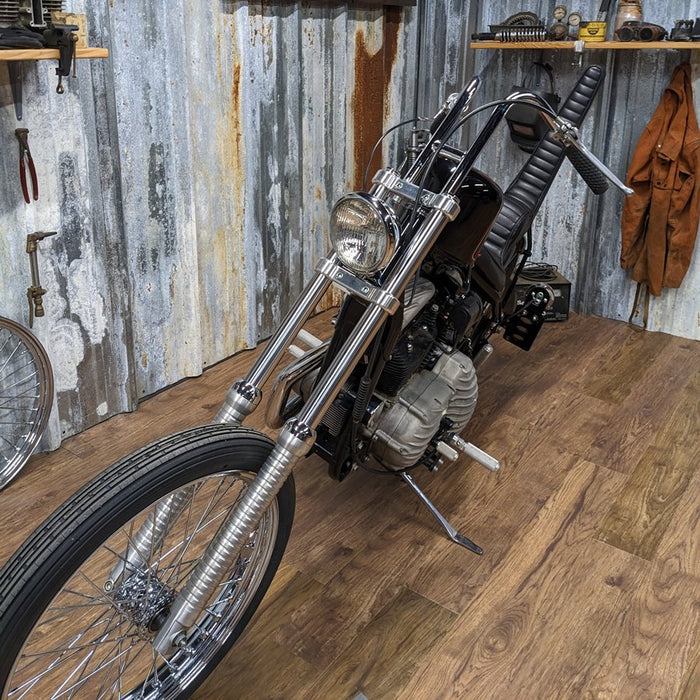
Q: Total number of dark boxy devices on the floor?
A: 1